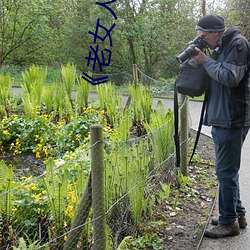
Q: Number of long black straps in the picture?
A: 2